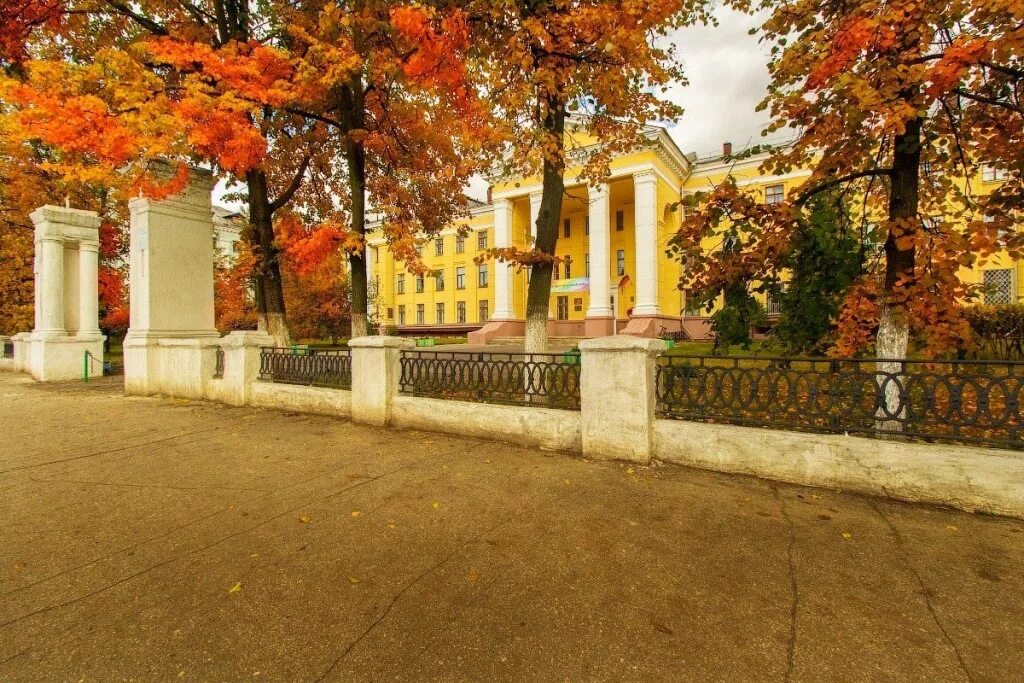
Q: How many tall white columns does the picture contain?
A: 4